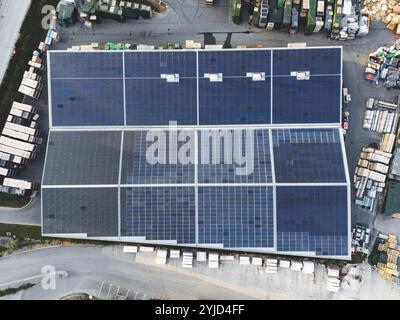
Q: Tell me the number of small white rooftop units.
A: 4